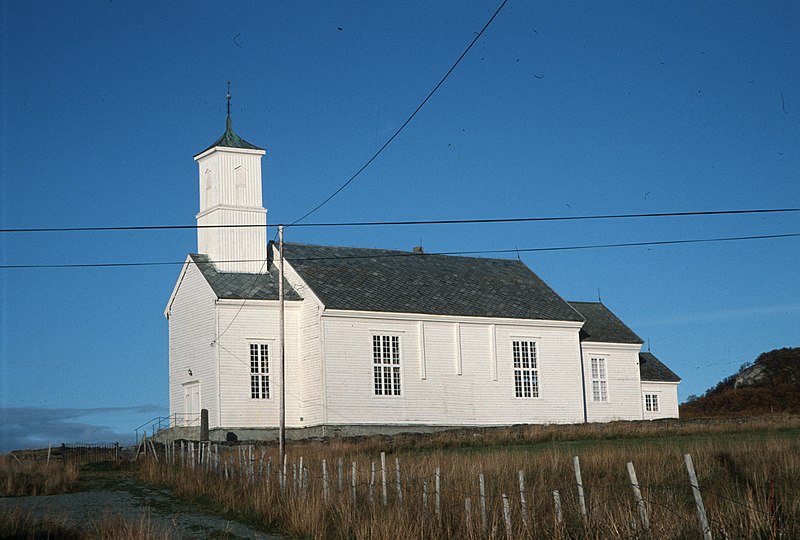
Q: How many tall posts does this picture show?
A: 1